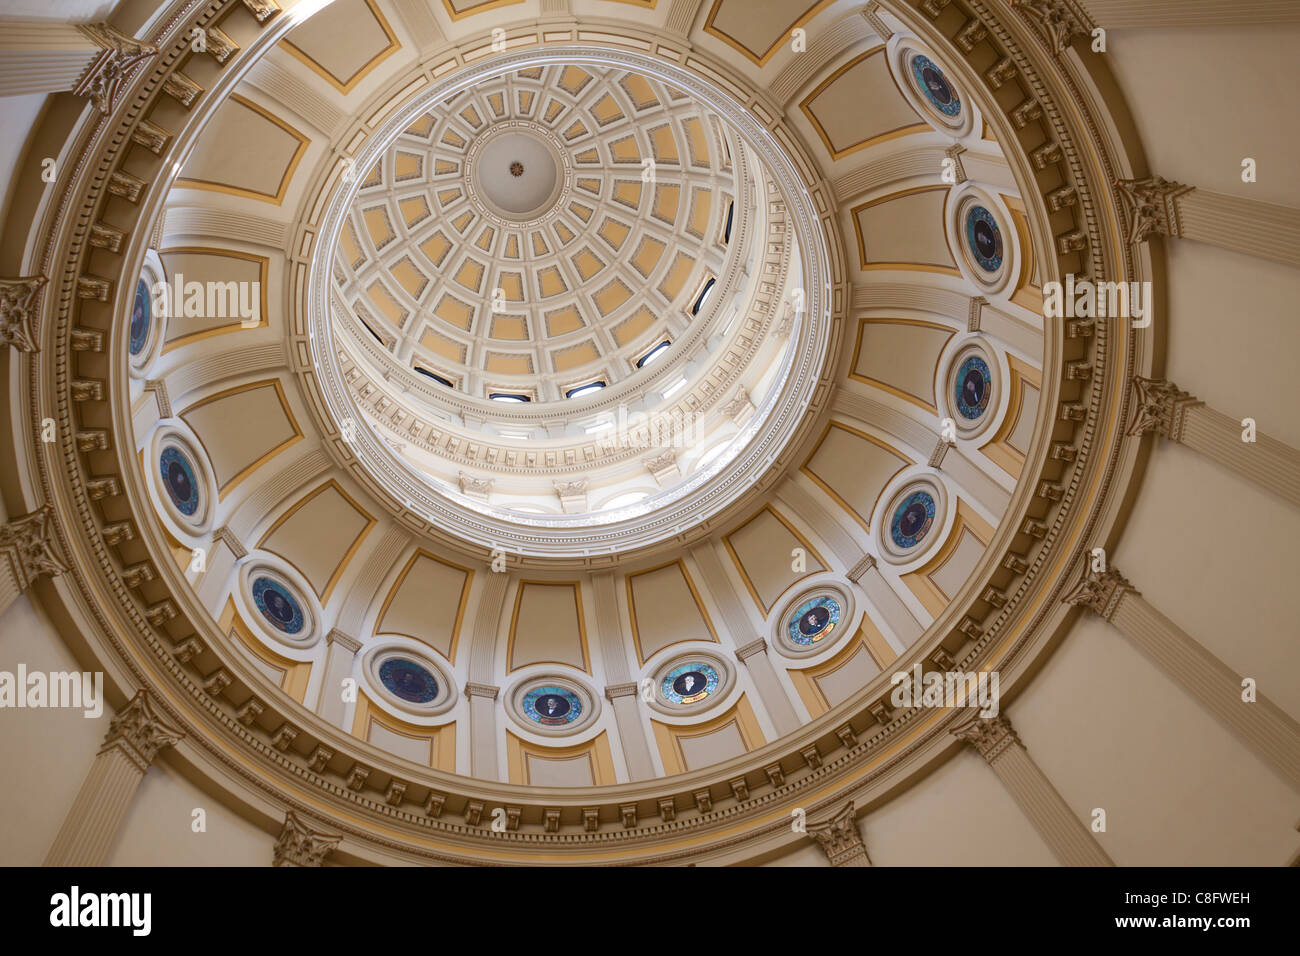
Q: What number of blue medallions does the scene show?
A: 11